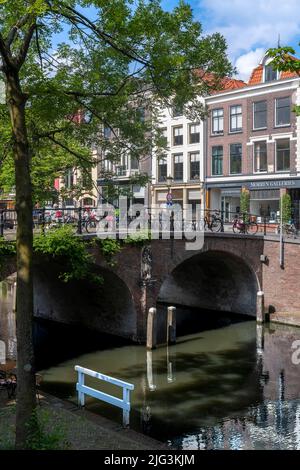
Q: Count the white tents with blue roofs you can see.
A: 0